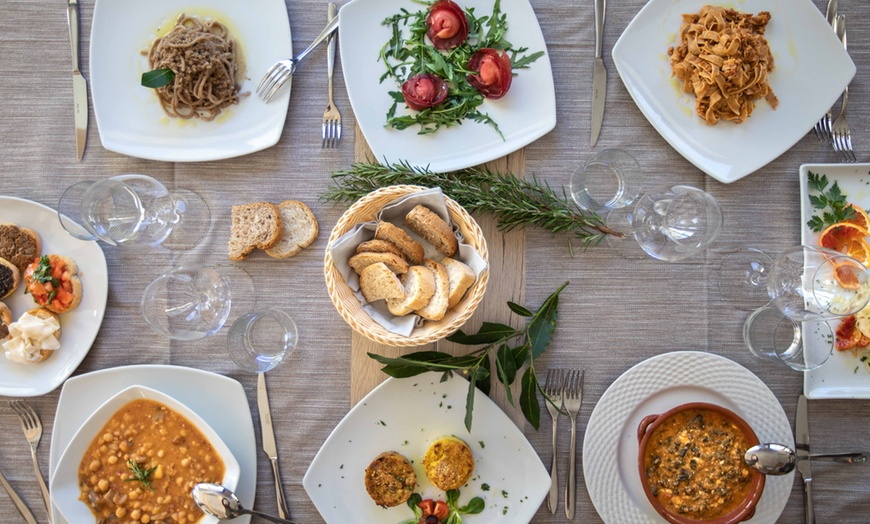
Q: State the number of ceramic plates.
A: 8